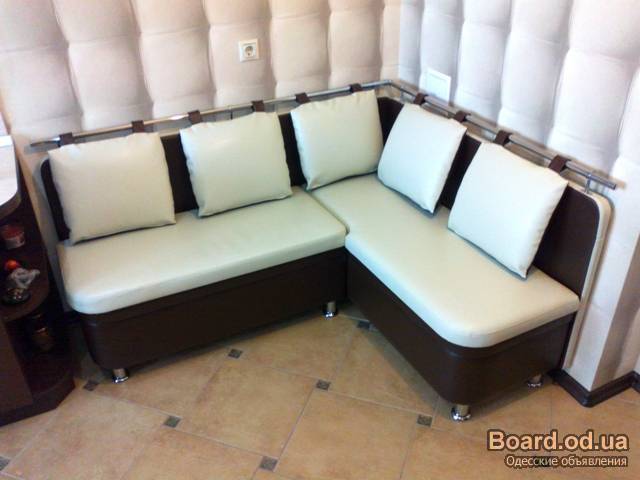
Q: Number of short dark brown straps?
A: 10